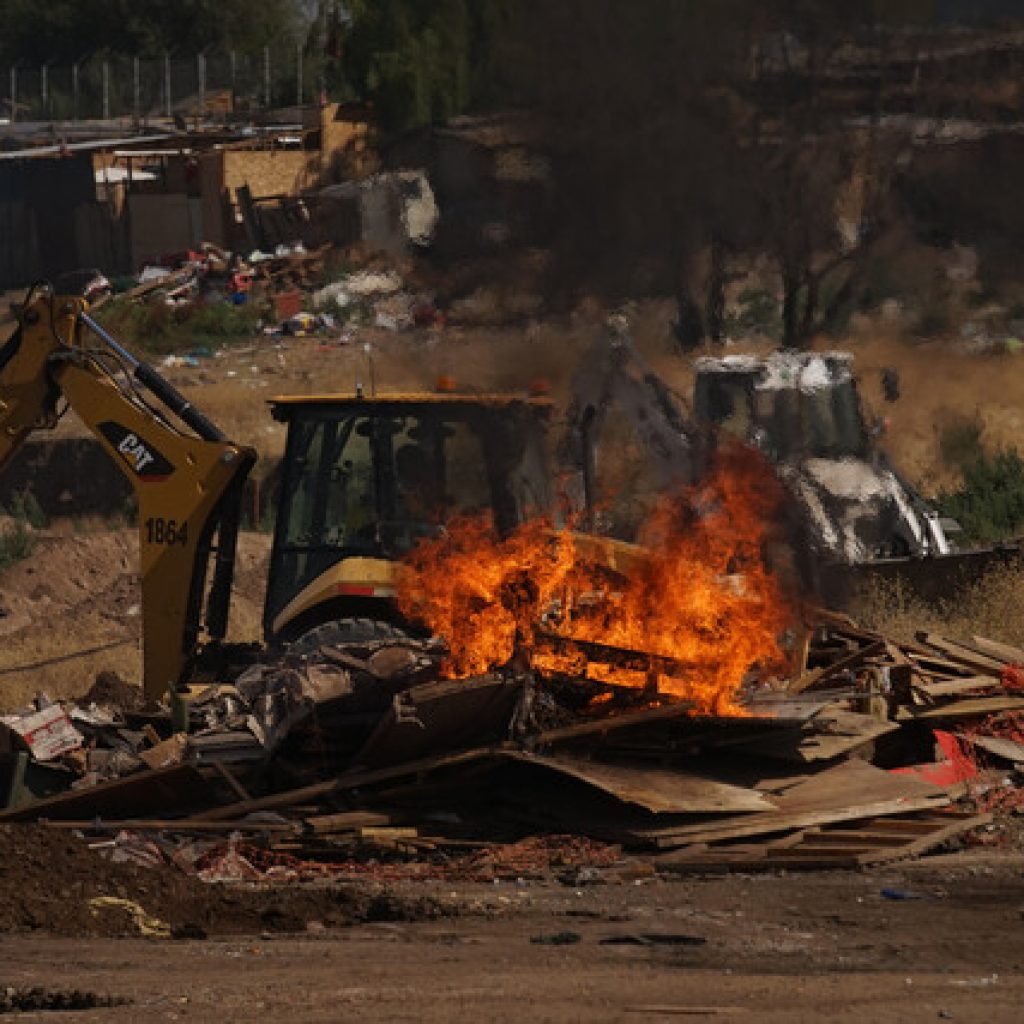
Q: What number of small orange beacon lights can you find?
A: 2